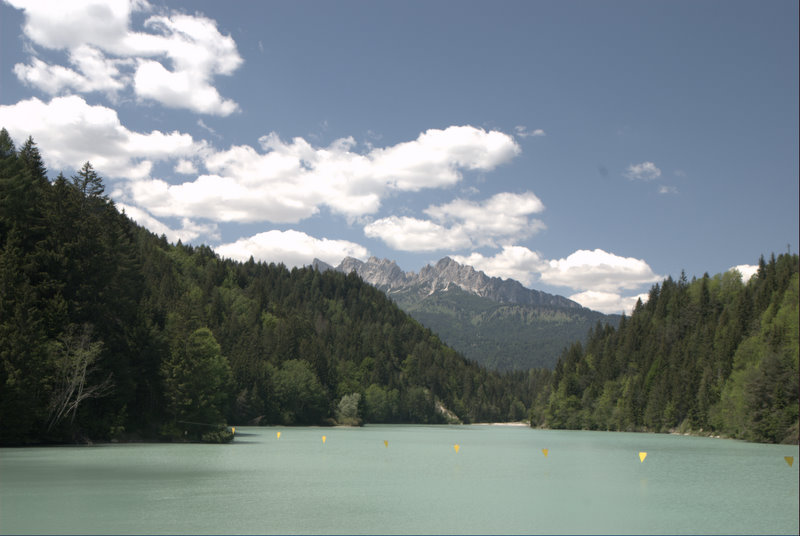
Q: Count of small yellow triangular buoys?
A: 8